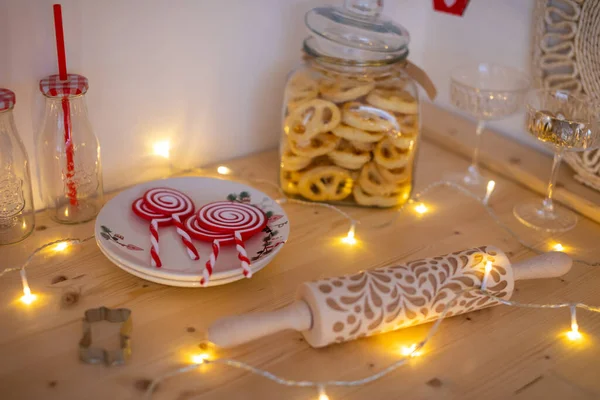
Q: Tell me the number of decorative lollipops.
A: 4